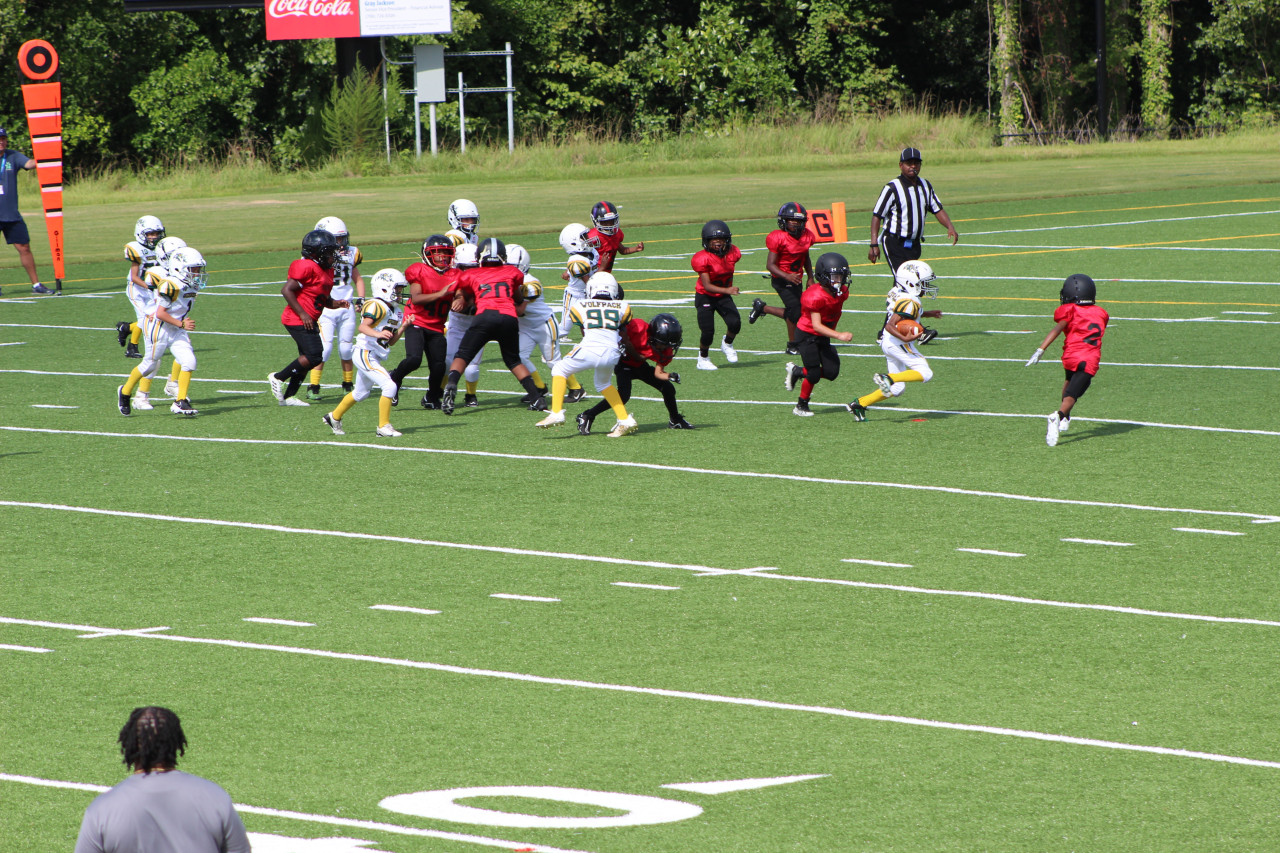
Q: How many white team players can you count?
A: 11